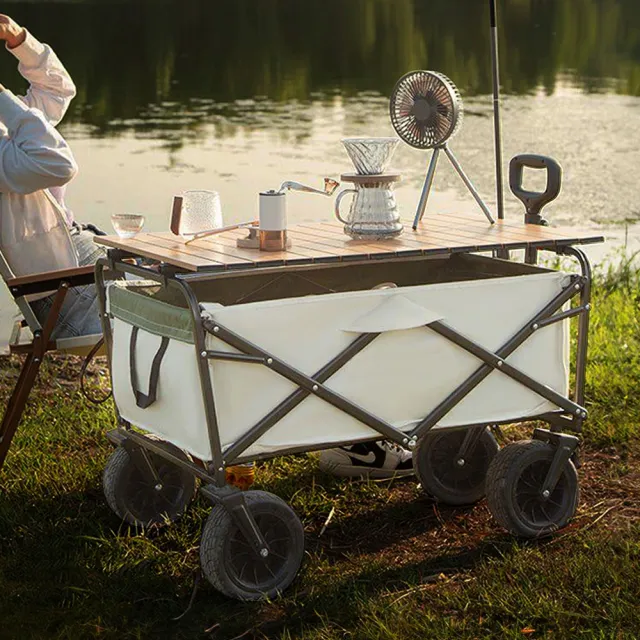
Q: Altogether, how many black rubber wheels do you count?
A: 4